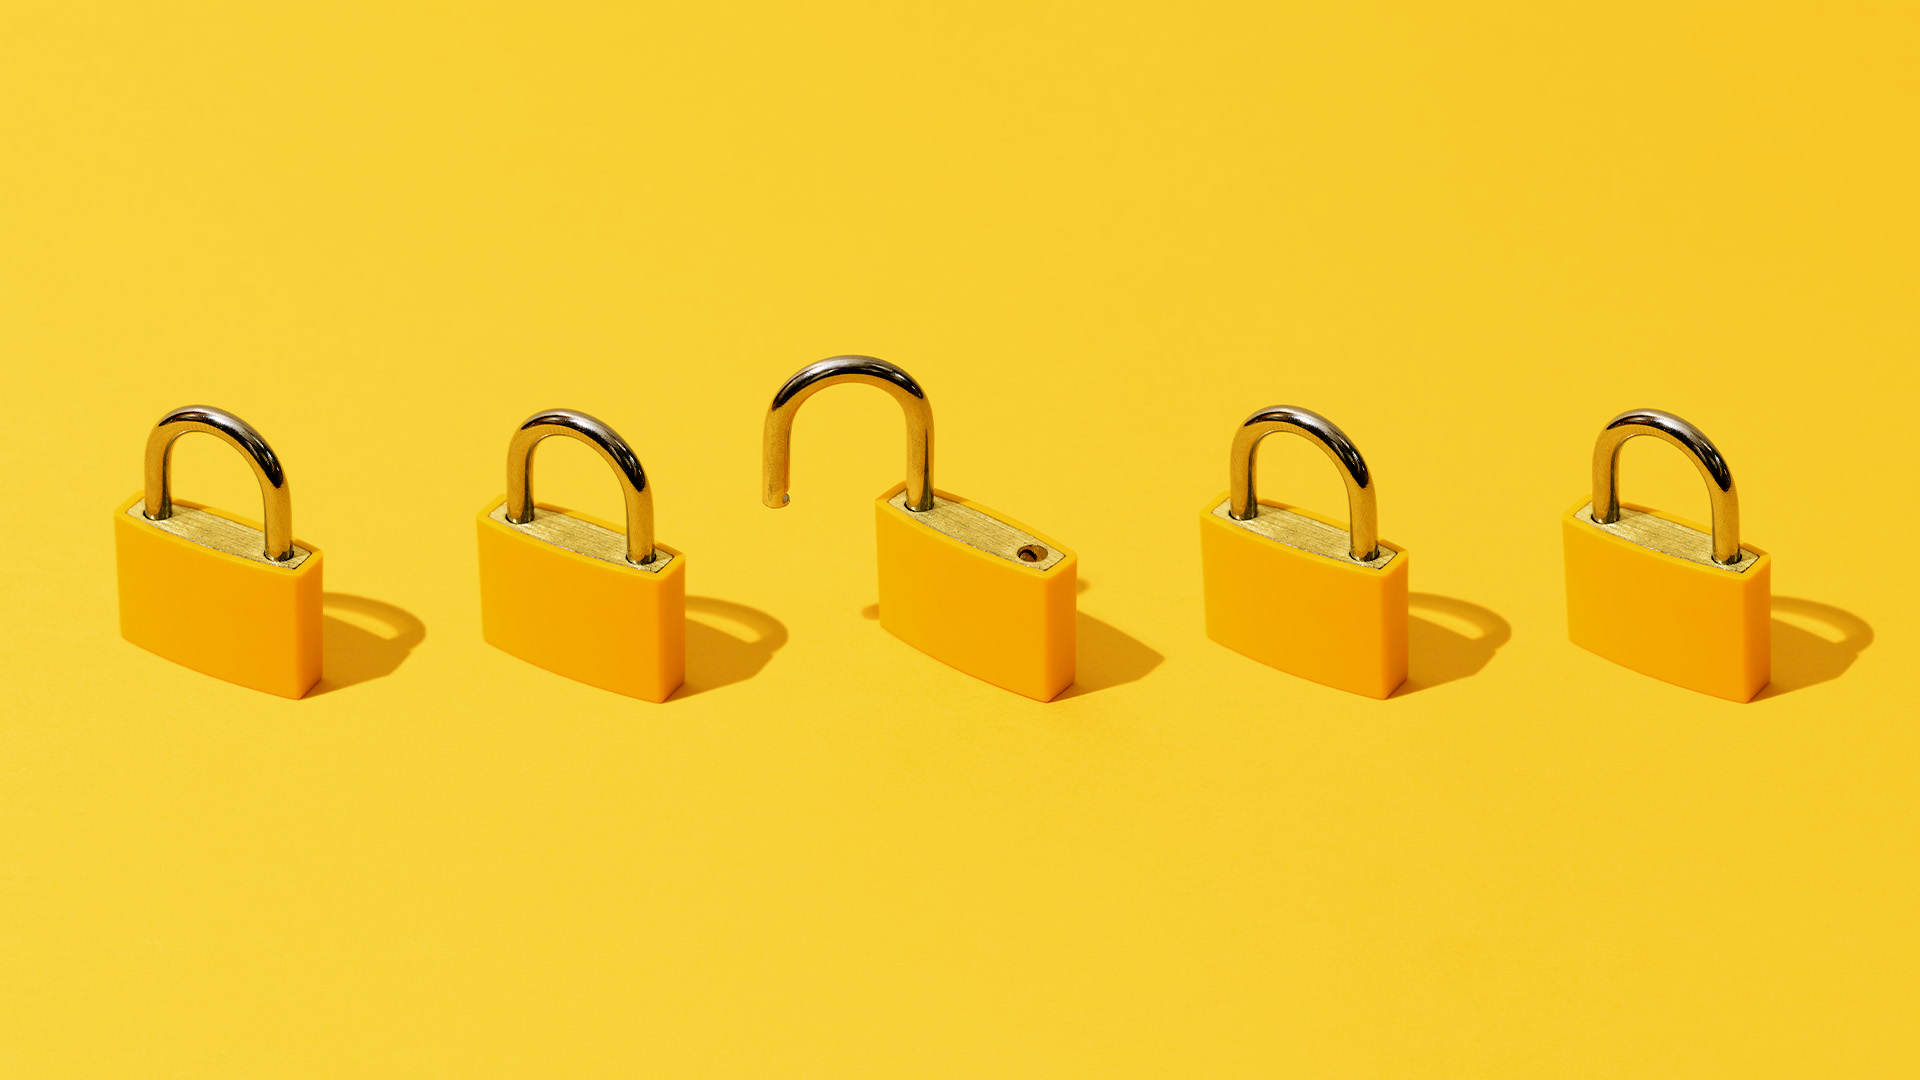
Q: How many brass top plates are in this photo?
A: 5